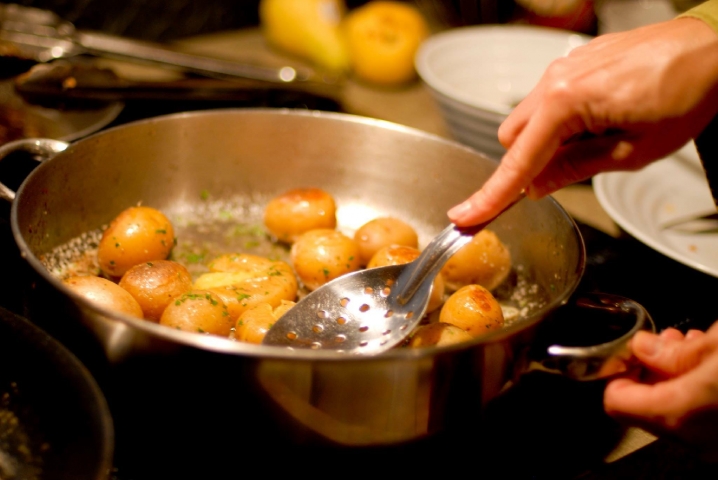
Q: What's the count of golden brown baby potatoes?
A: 13